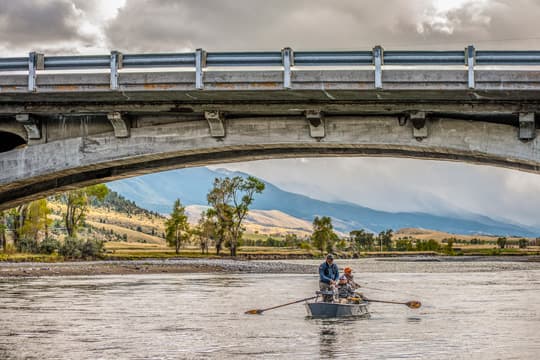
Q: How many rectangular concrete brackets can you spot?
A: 6